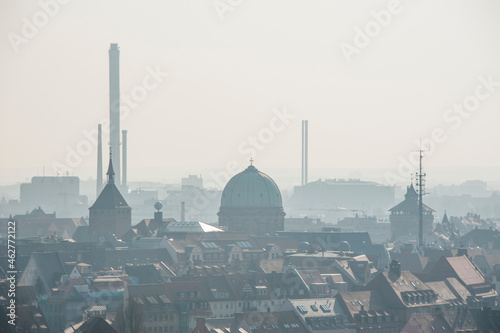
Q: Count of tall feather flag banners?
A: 0